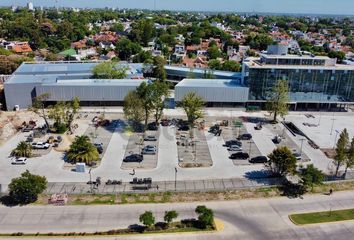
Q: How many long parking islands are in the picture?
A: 5